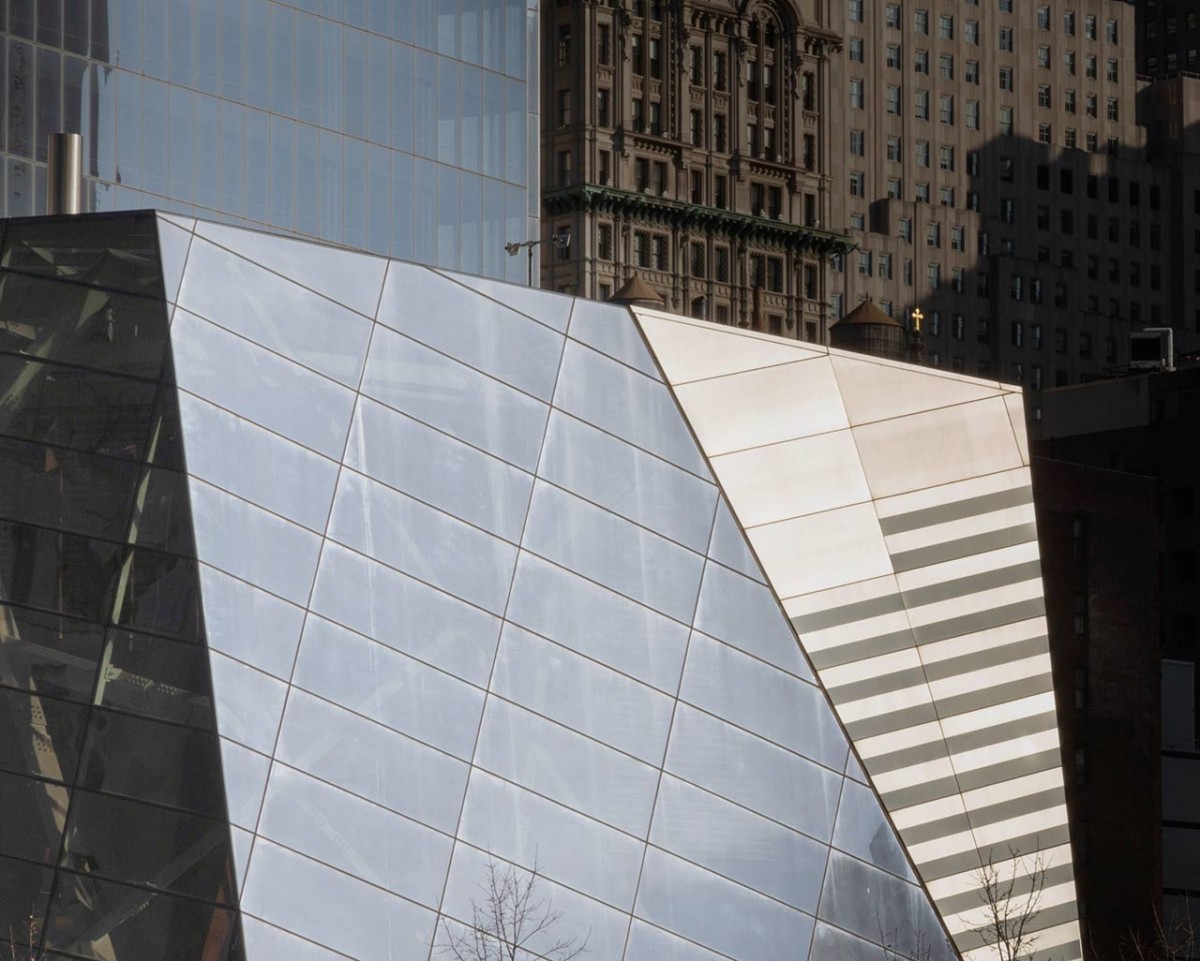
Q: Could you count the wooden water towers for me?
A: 2